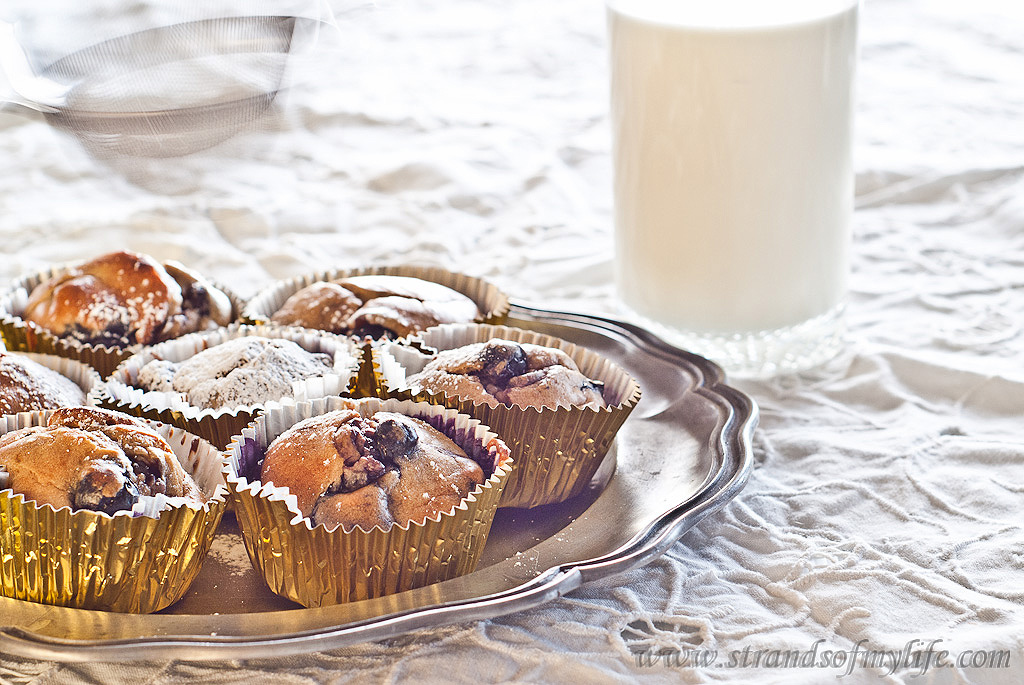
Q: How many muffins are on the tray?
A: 7